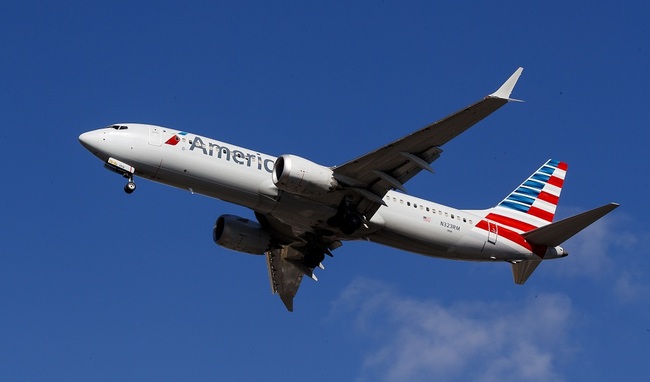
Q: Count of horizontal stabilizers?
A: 2